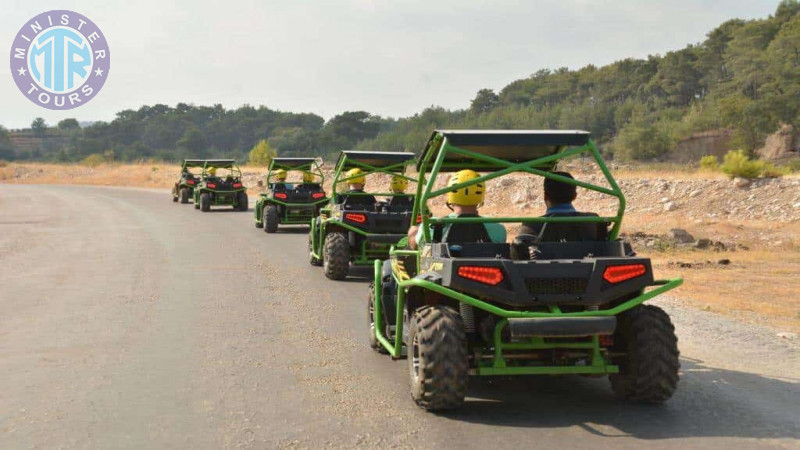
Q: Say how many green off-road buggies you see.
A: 5